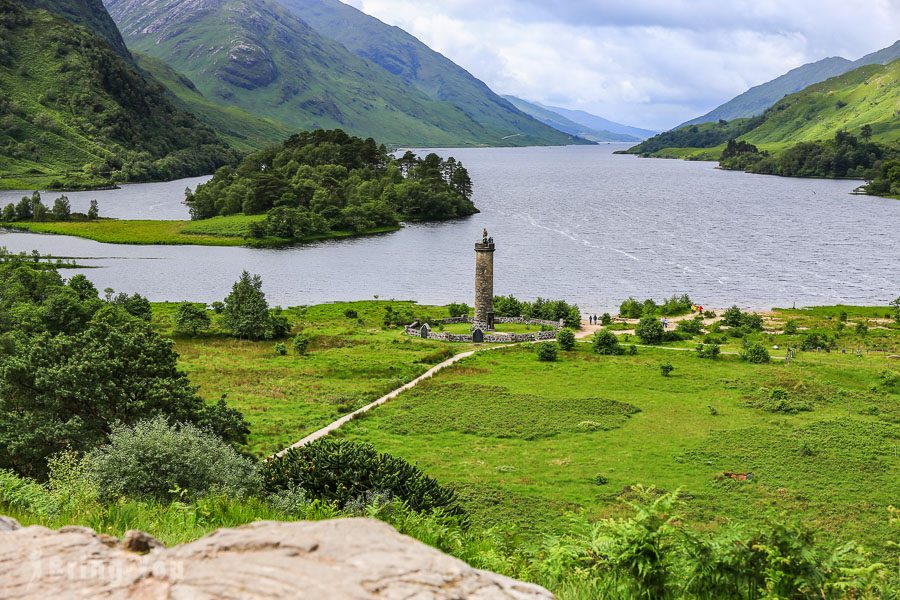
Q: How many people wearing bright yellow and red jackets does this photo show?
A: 2